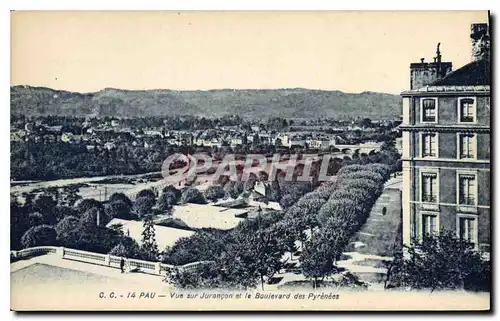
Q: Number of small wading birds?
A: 0